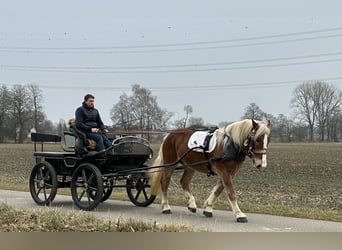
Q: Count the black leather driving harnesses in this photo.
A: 1